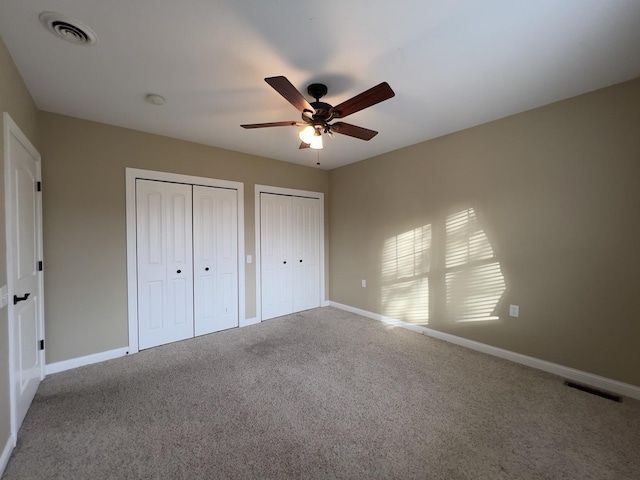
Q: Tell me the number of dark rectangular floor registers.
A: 1